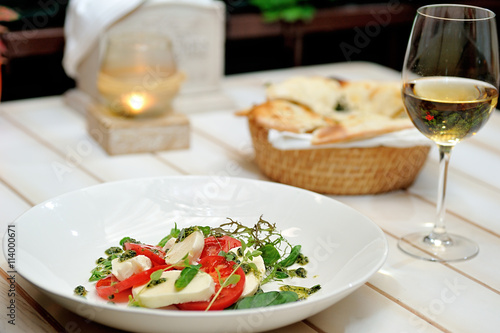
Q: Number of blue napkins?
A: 0